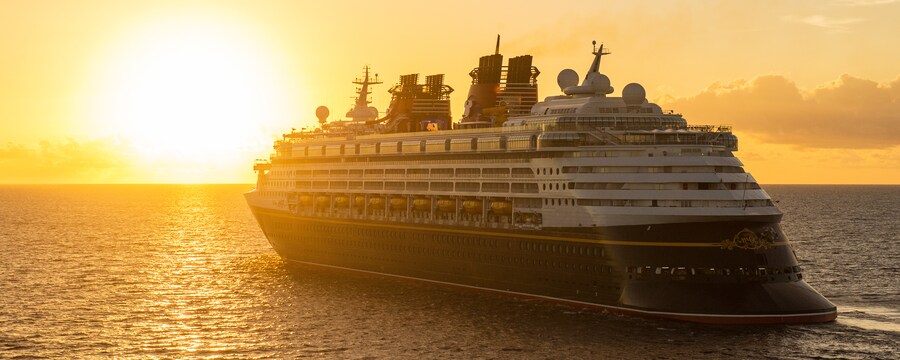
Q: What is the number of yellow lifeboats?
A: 10